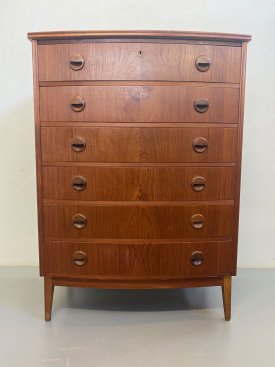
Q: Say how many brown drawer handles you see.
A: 12